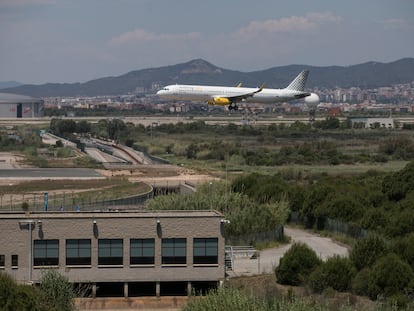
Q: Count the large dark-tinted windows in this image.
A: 6